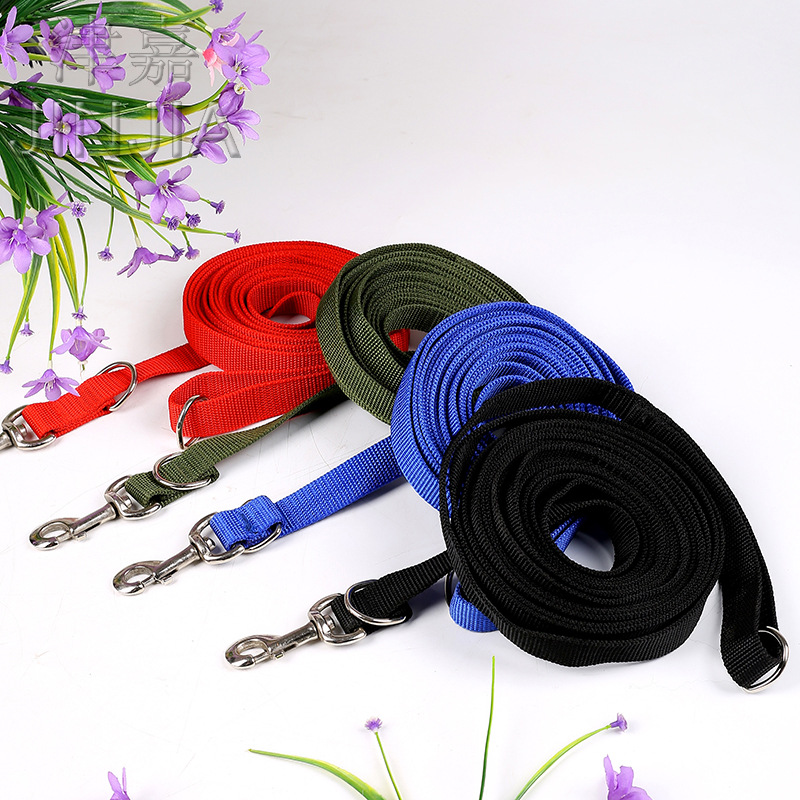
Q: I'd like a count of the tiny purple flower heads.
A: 14